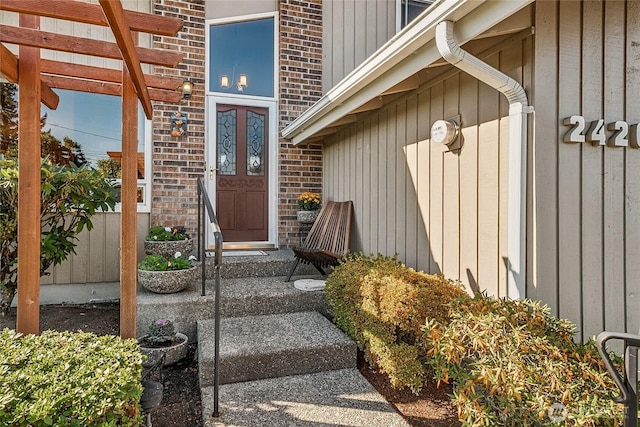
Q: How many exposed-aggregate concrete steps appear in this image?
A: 3